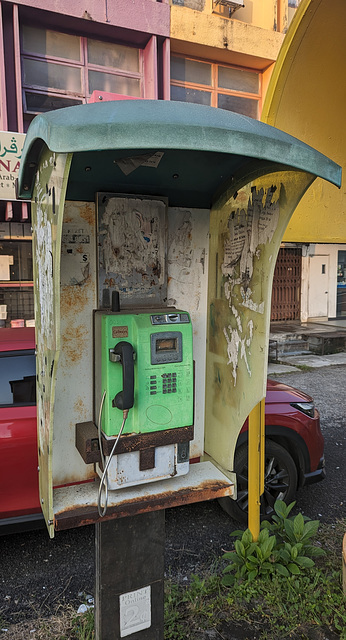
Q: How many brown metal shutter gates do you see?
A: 1